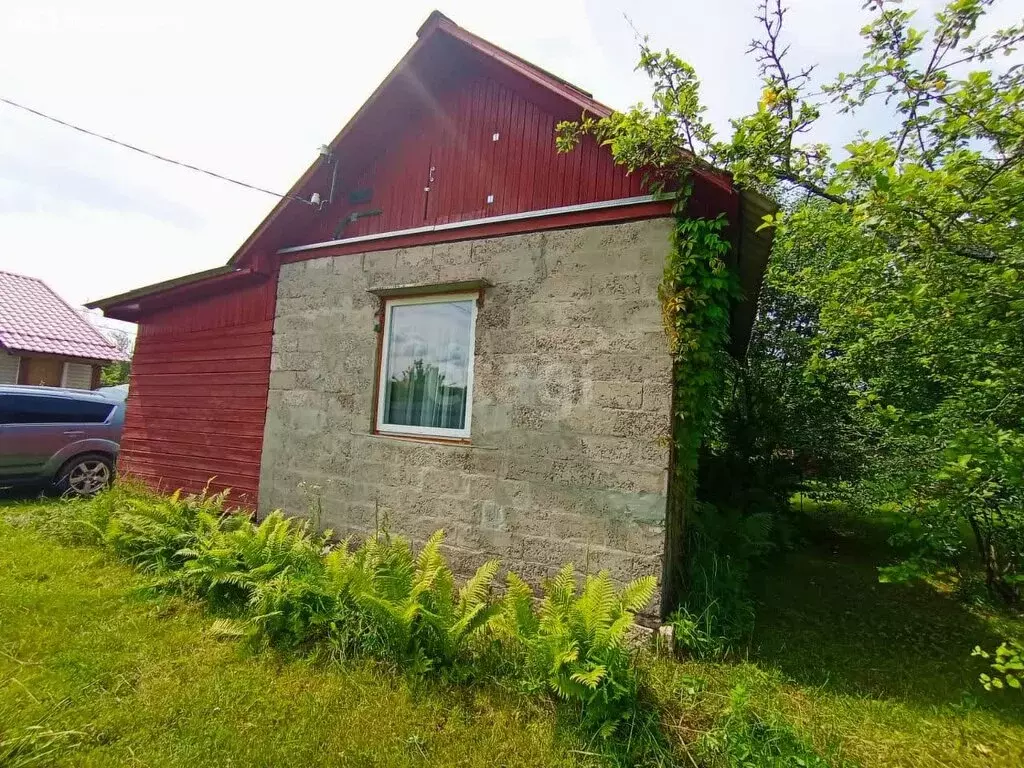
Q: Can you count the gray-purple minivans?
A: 1